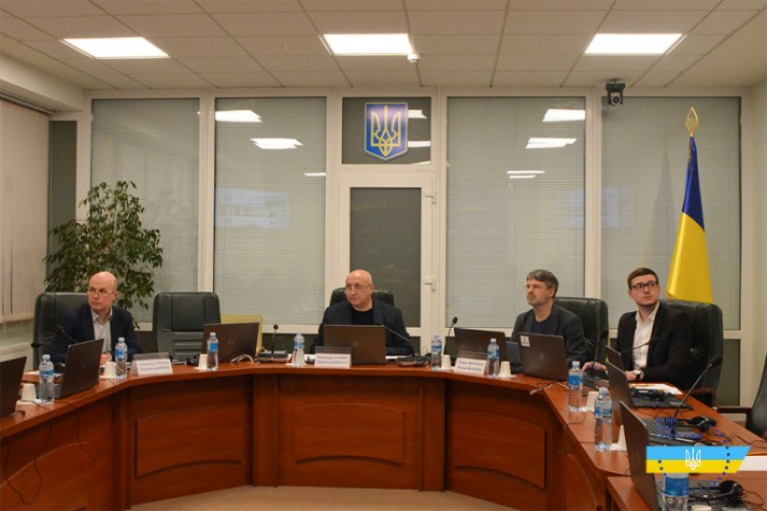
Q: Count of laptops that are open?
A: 9